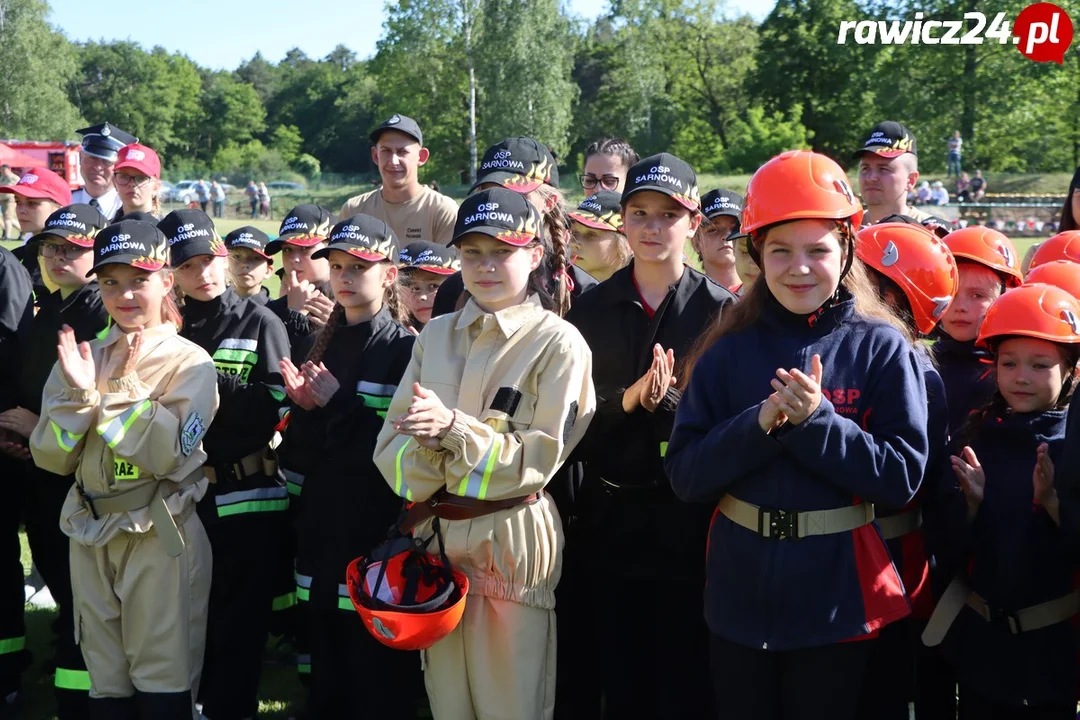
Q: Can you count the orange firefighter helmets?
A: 7